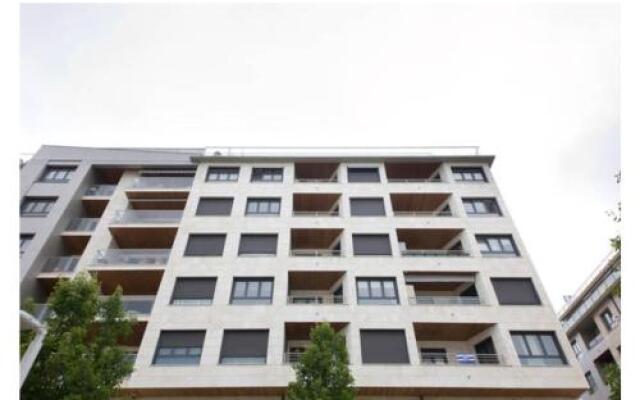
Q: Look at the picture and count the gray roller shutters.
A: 11